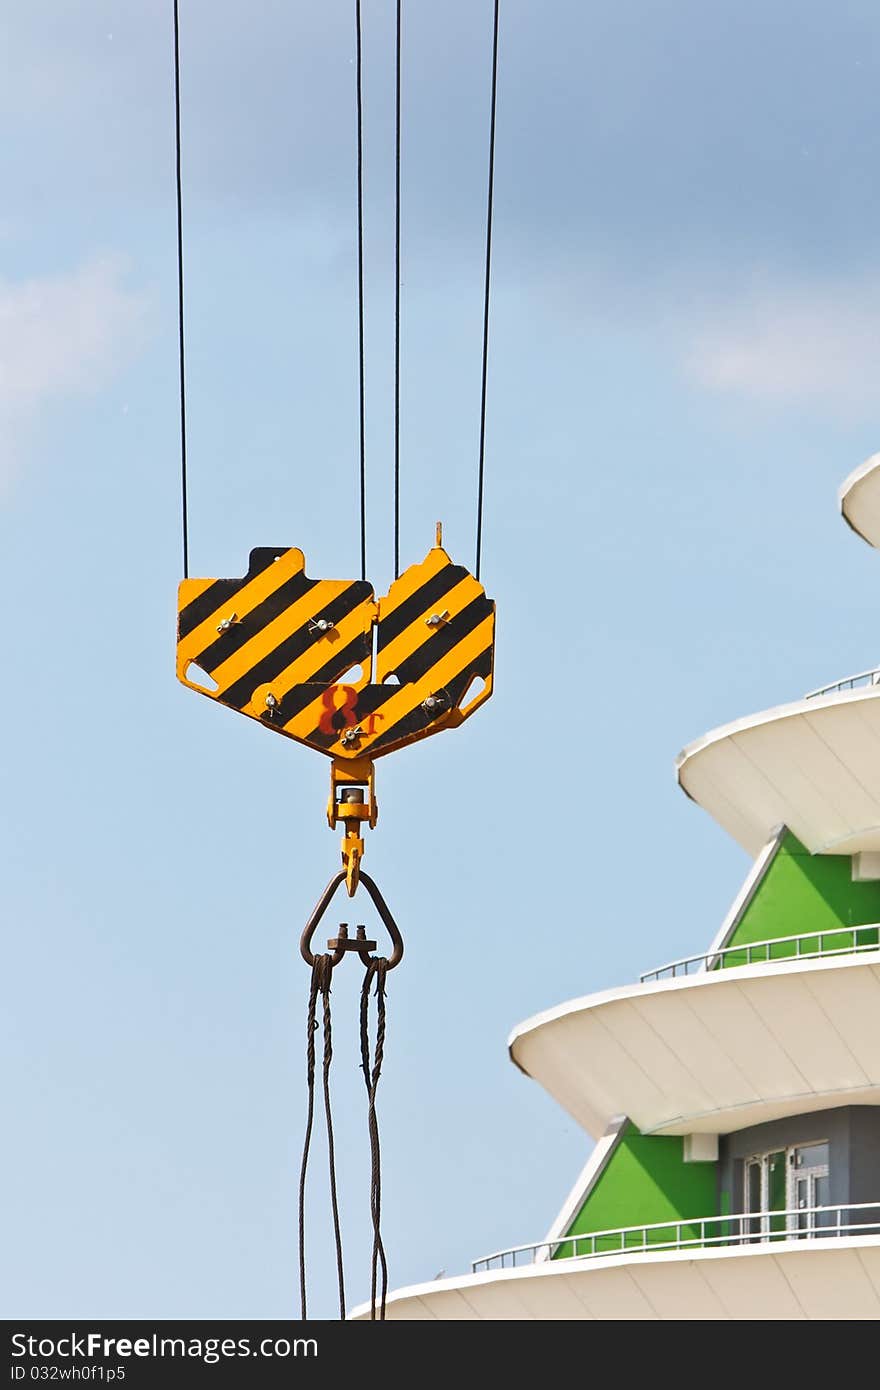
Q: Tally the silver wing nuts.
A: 6